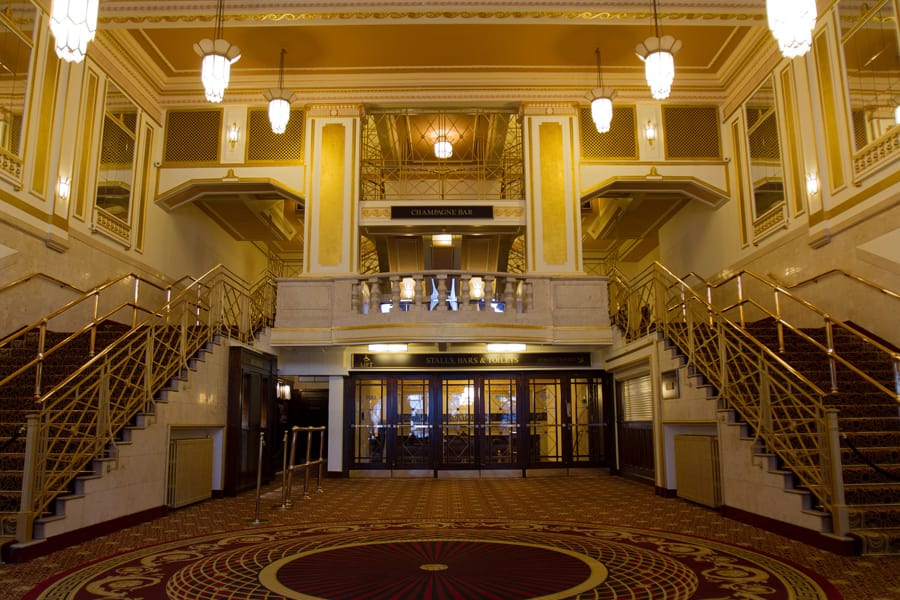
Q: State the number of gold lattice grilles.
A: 4